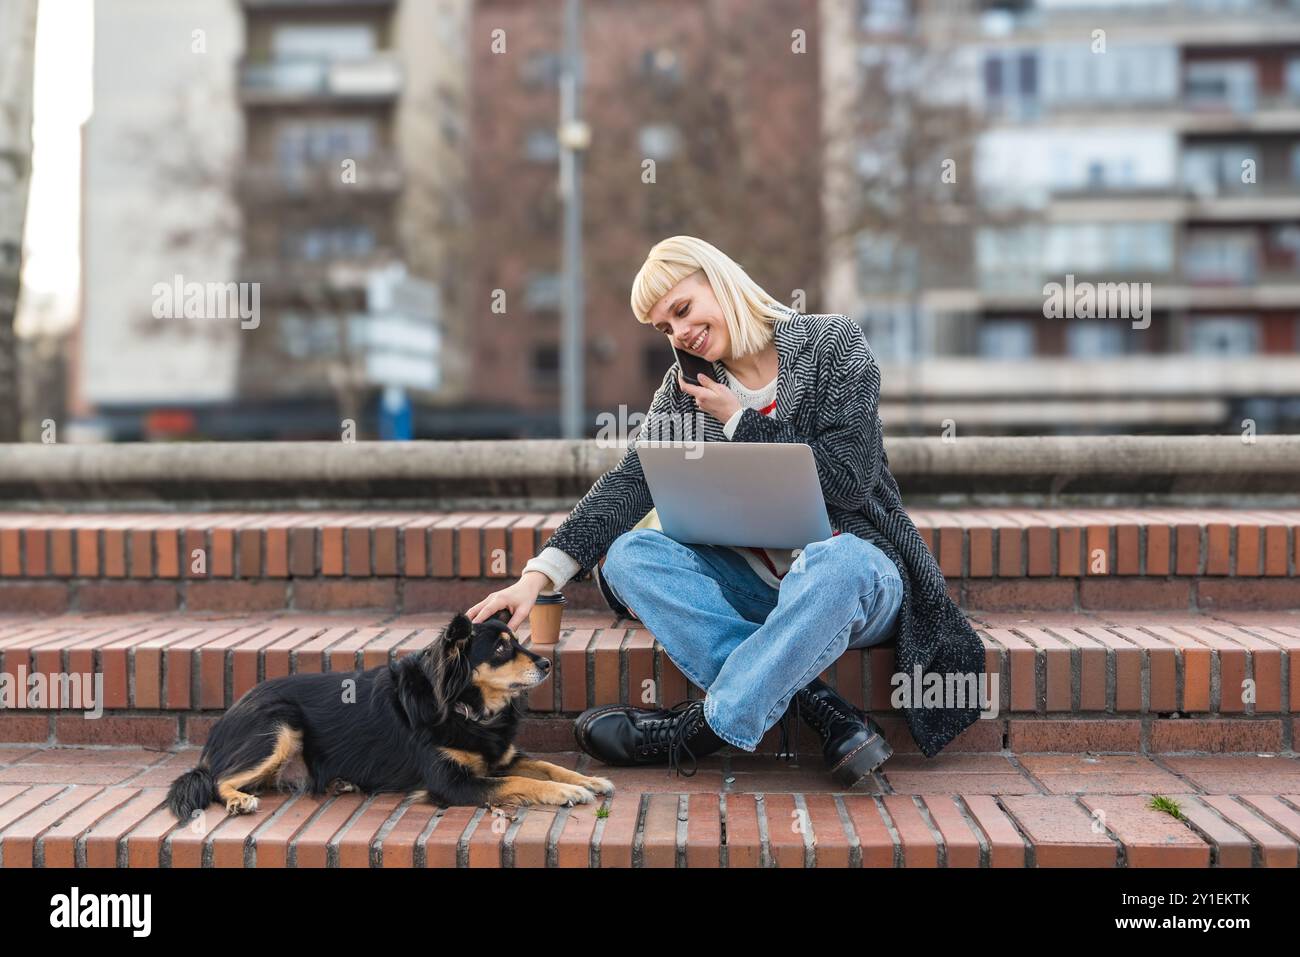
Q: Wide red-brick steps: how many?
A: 3